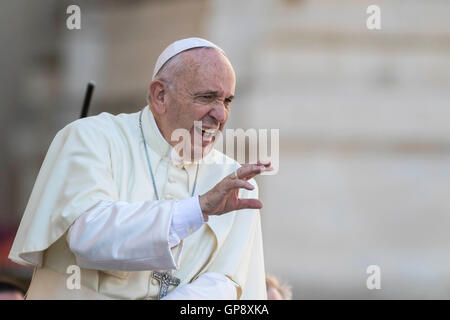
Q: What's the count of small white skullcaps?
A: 1